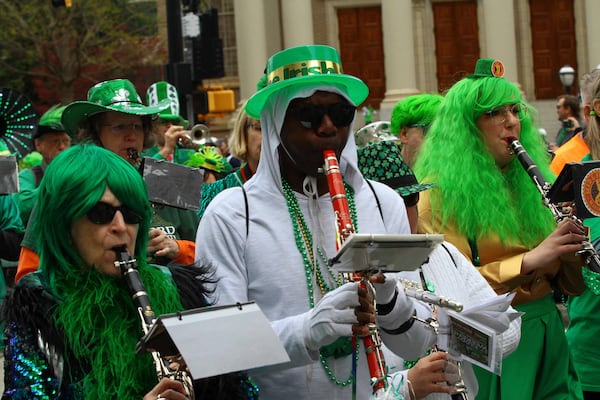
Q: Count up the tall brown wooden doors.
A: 3